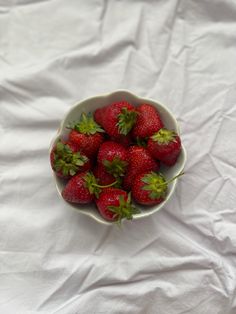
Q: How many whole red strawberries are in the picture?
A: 10